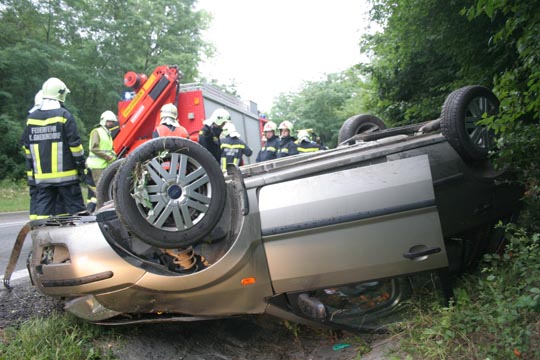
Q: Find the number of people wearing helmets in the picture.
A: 9